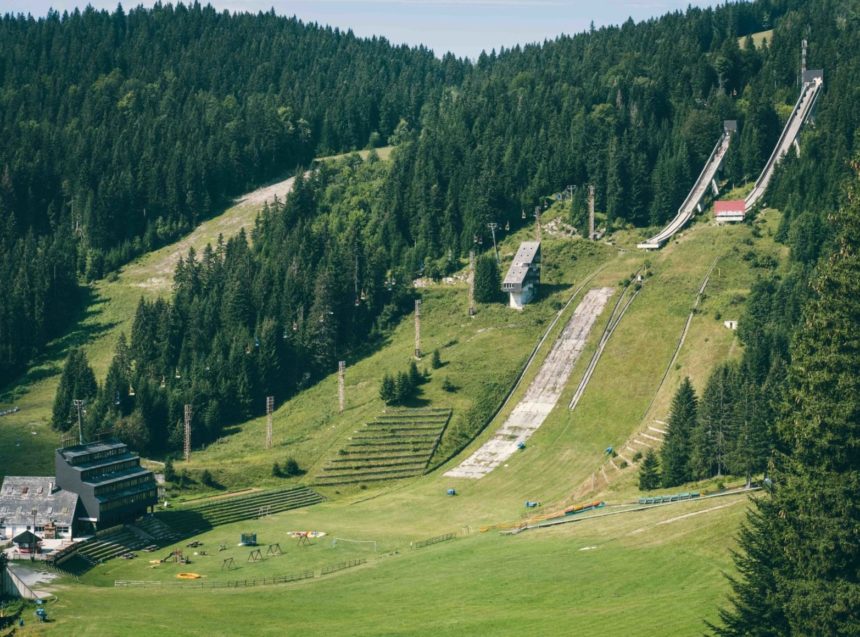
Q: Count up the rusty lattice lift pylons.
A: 7